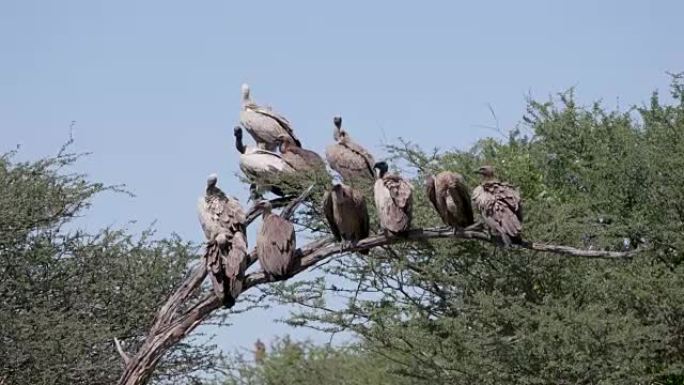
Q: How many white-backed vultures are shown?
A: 11